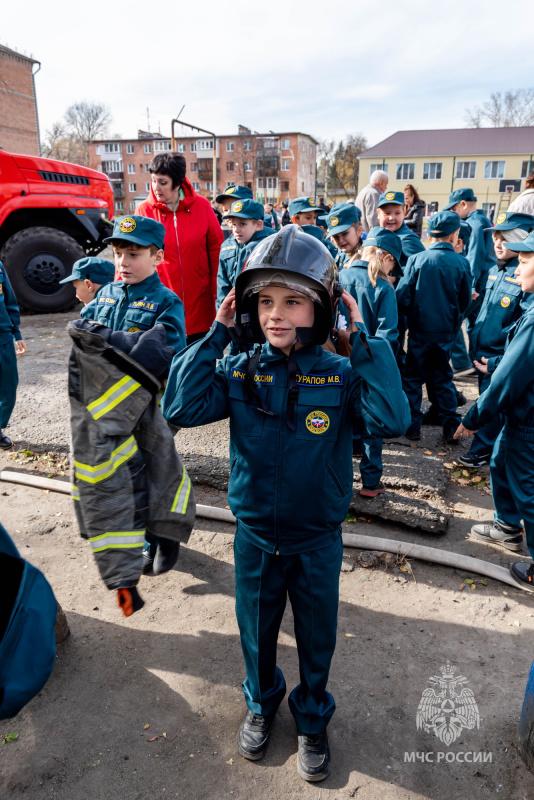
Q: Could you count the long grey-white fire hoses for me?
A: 1